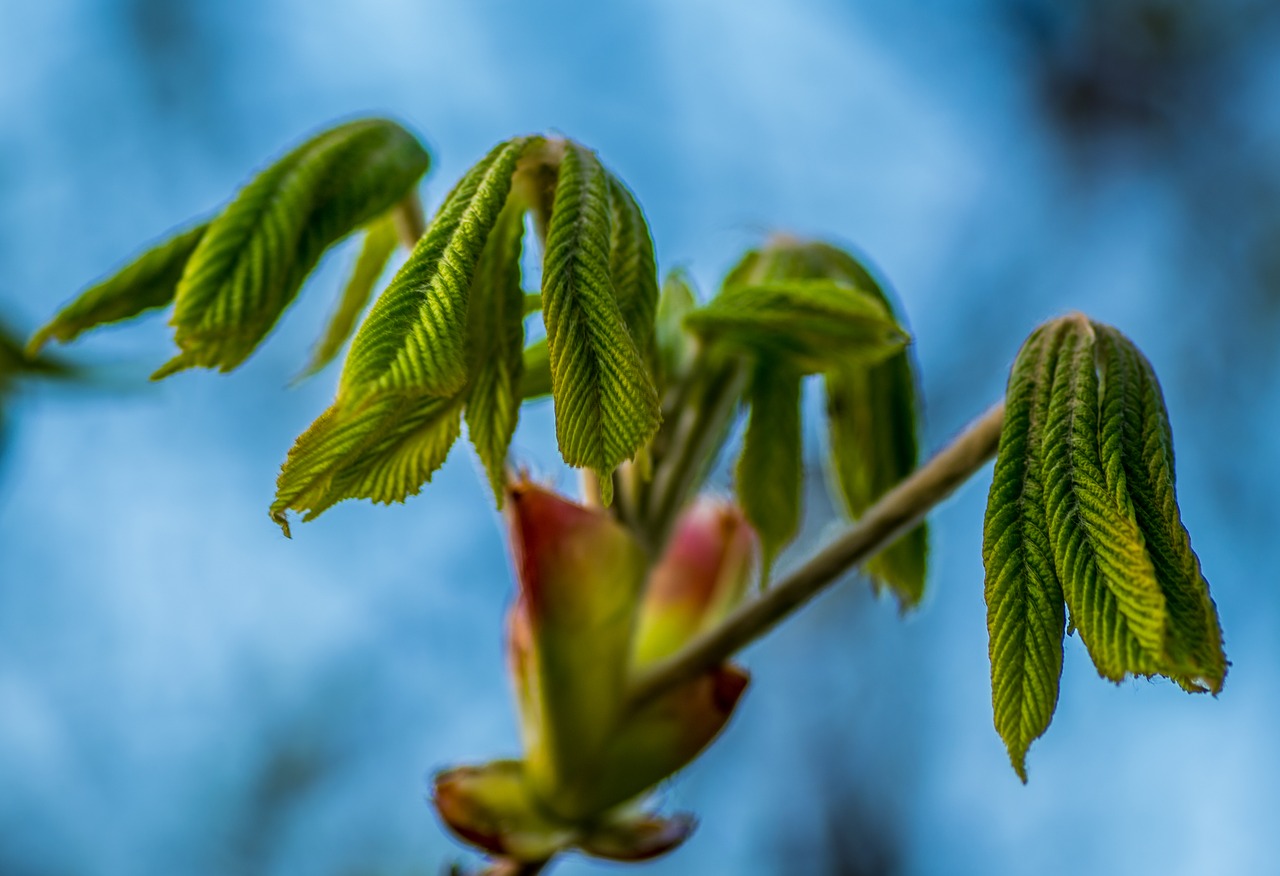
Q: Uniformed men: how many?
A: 0